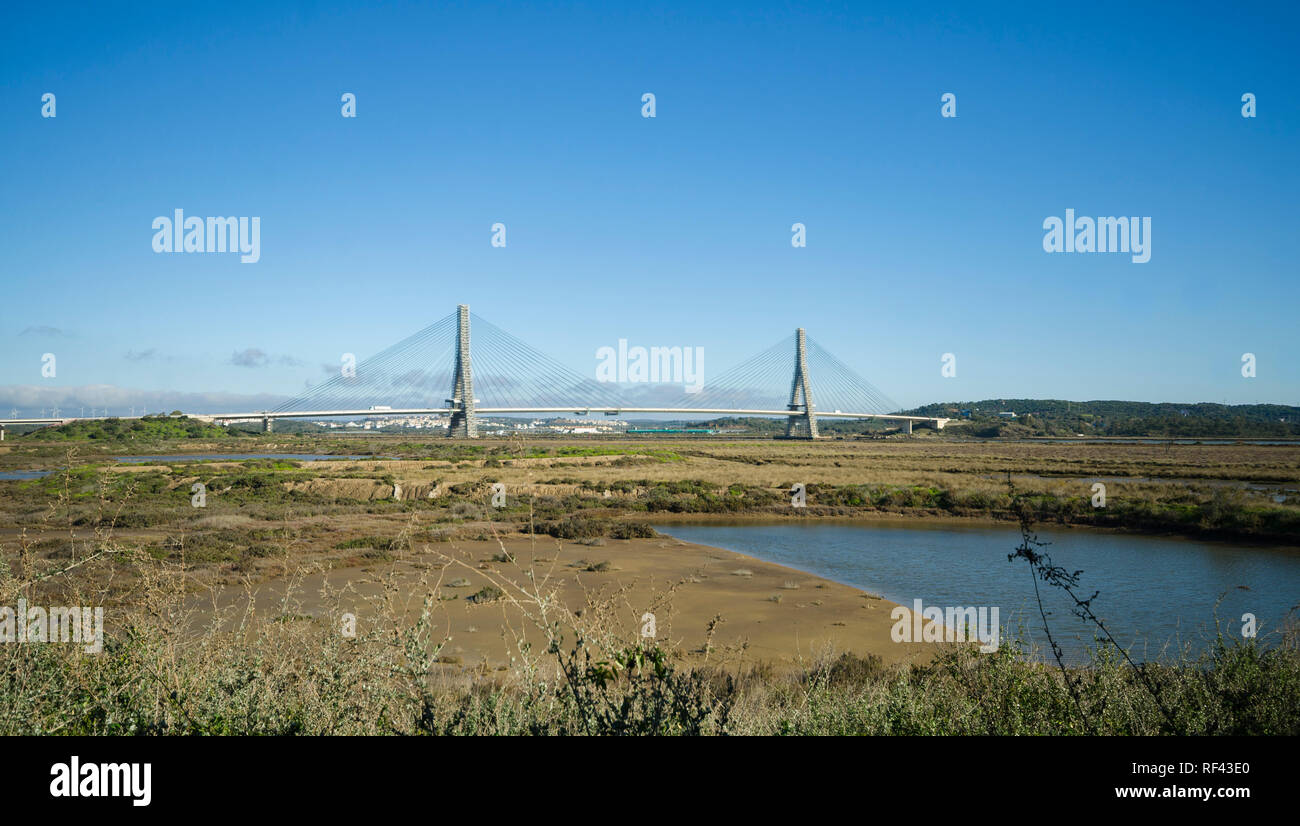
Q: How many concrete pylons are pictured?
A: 2